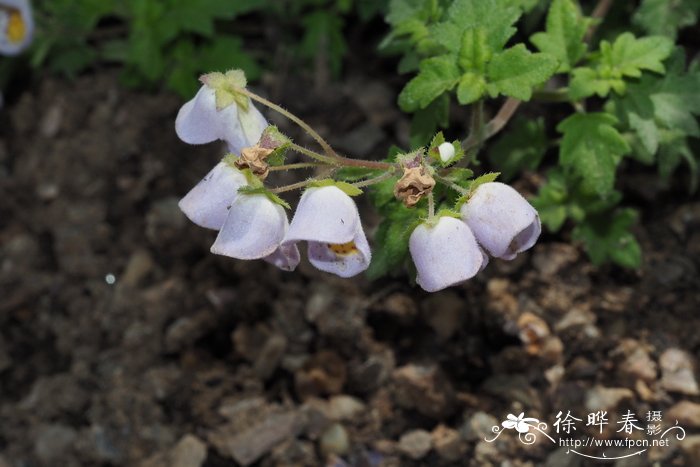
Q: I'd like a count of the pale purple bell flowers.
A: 6